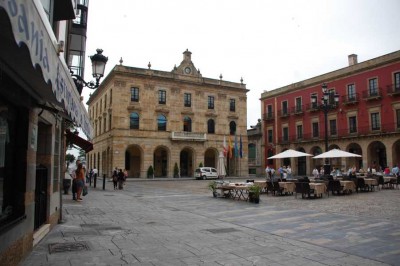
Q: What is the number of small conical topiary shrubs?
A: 3